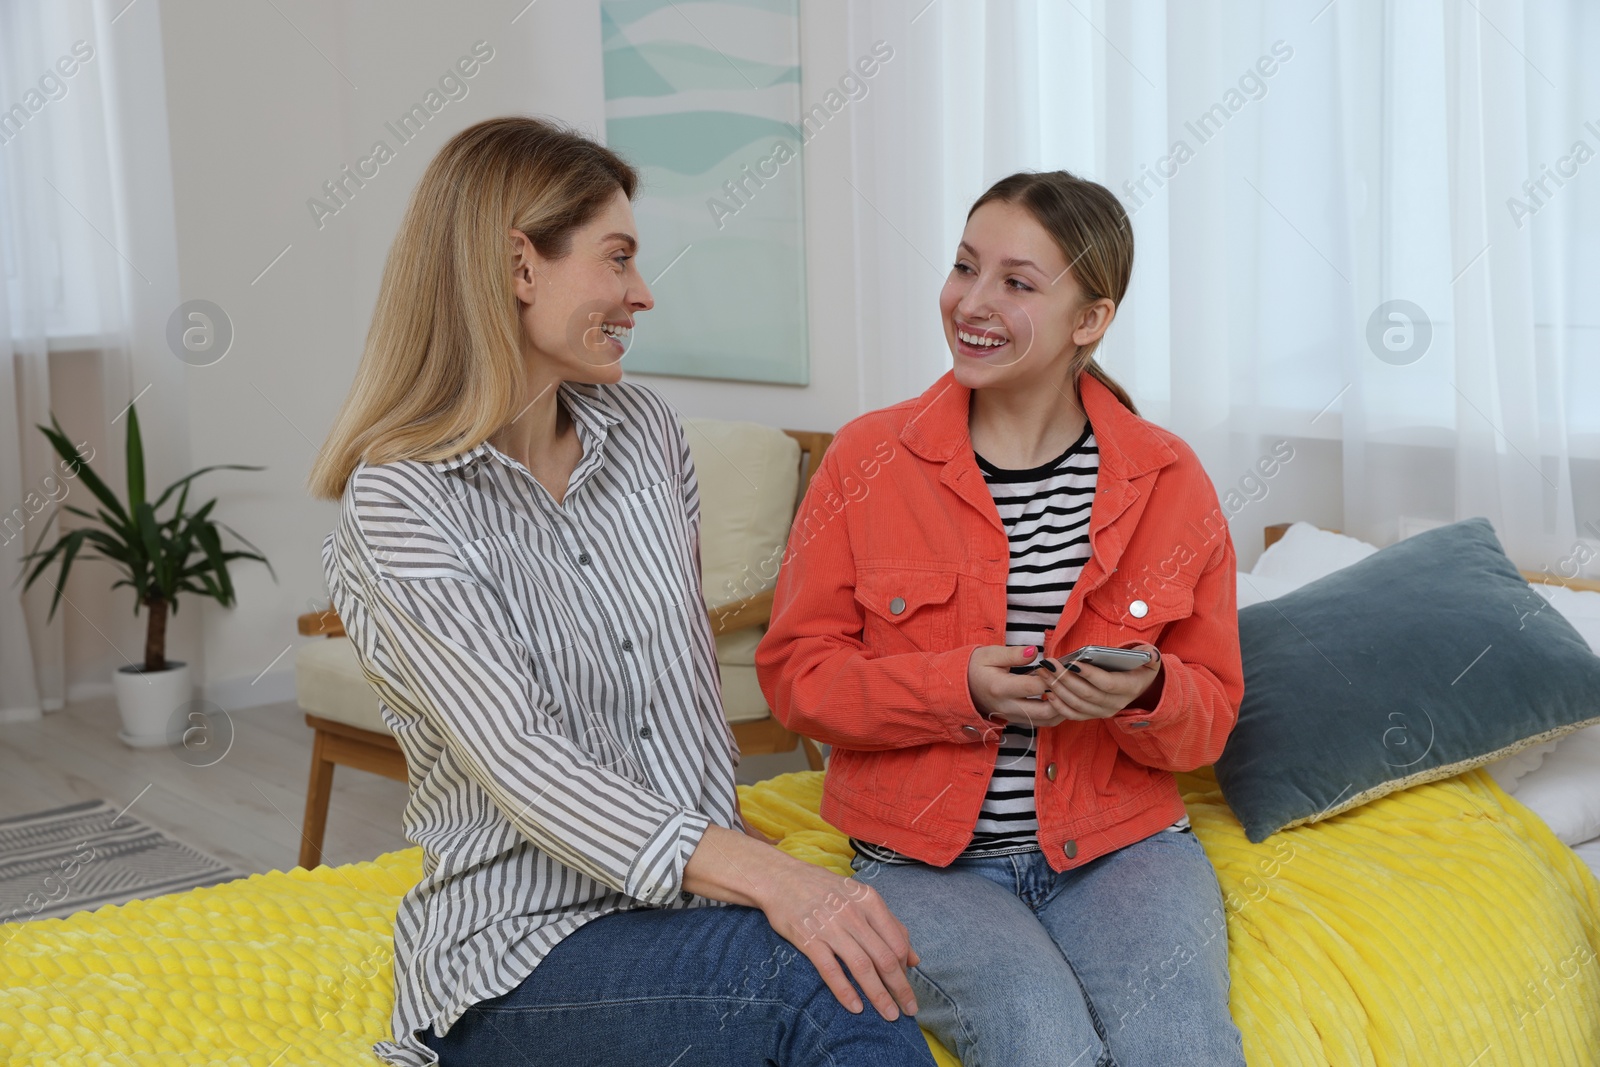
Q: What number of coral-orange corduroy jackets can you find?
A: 1